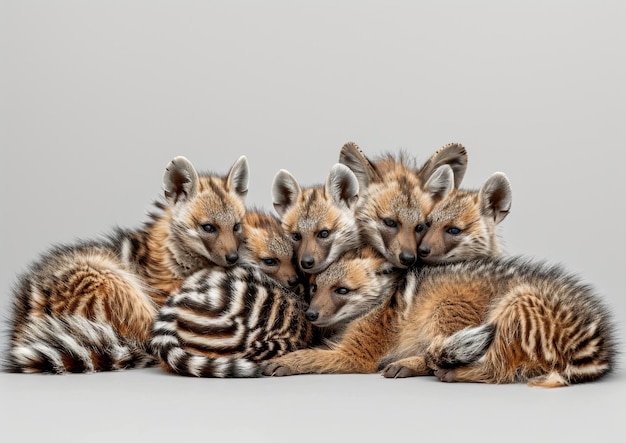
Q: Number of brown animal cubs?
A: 6